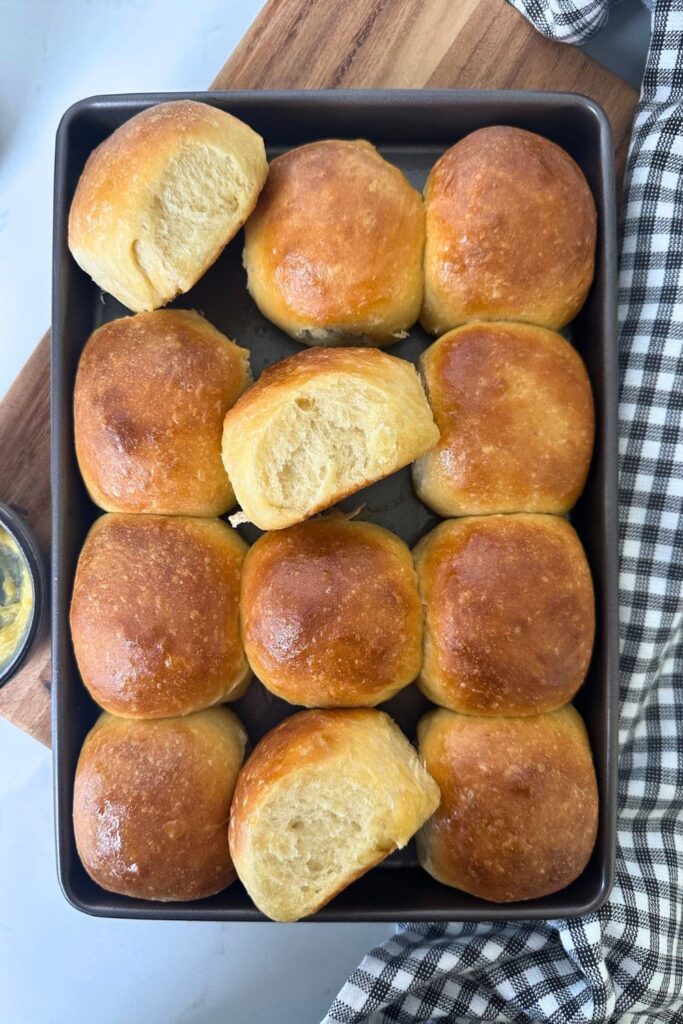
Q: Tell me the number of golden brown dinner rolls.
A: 12